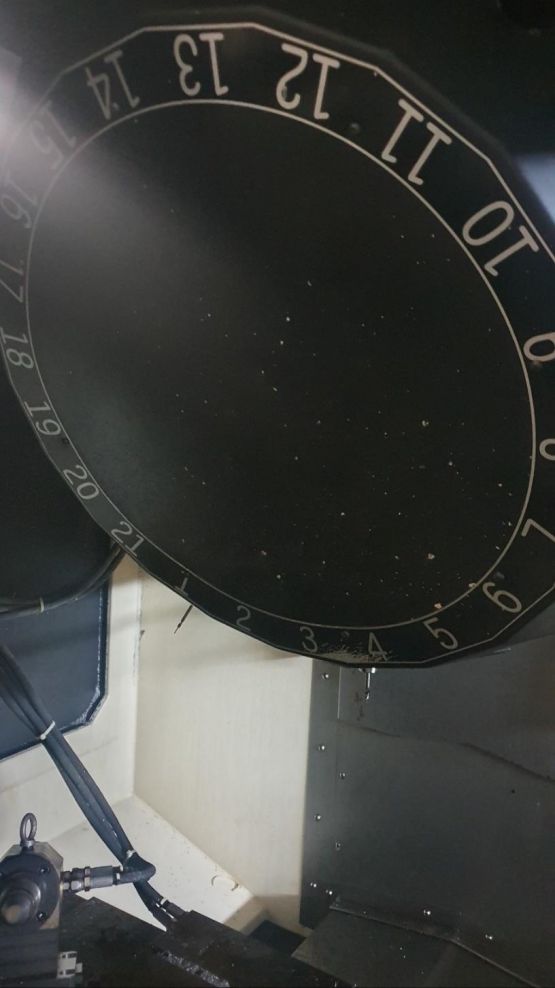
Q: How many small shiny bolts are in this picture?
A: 9